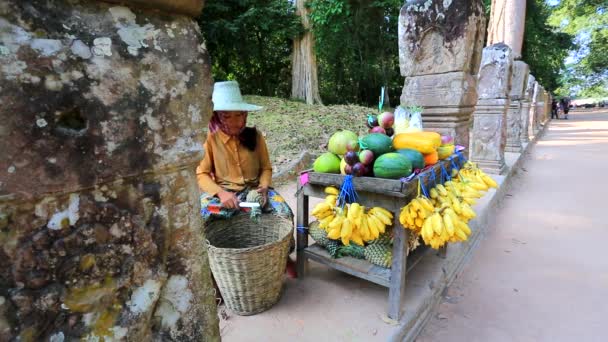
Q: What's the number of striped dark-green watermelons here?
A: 3